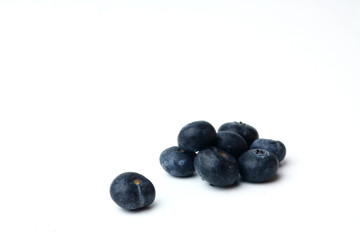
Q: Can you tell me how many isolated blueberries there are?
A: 1